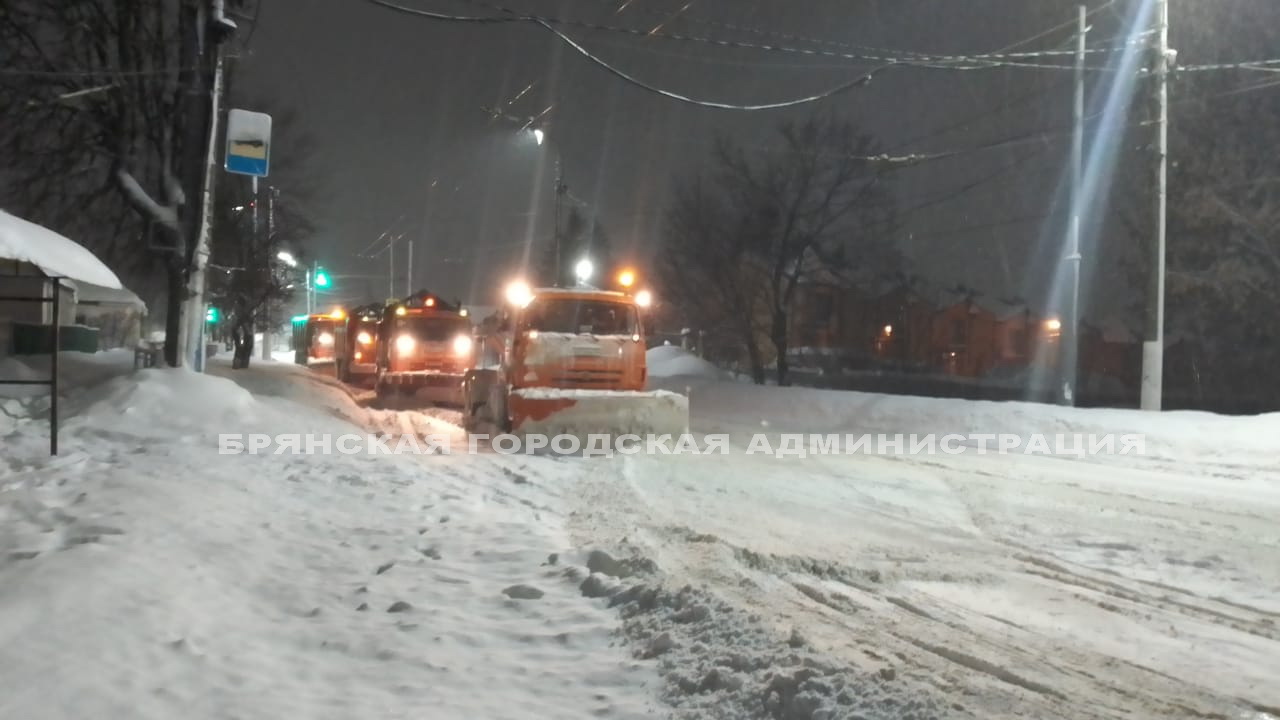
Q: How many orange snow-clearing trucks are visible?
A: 4